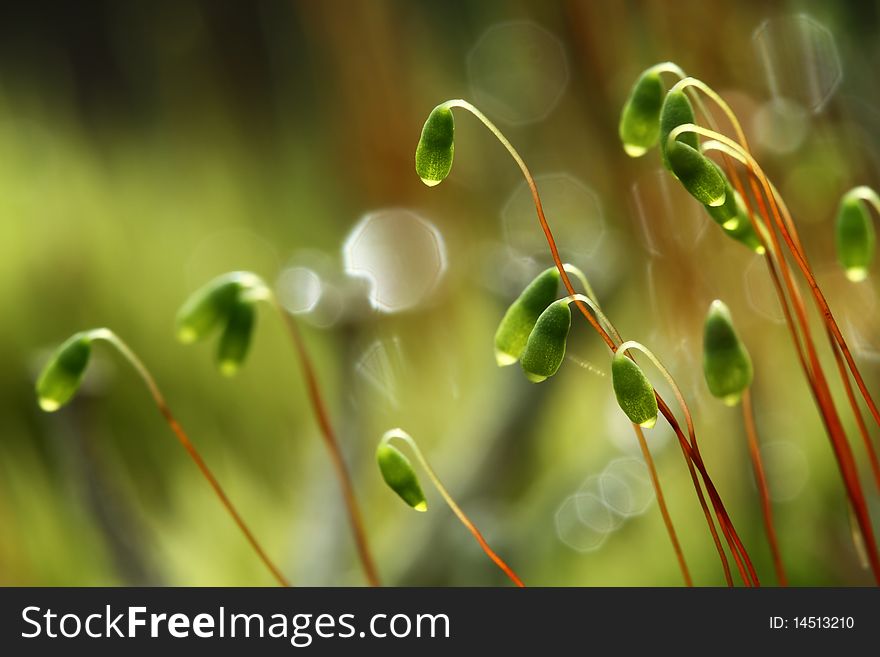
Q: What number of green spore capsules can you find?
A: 15